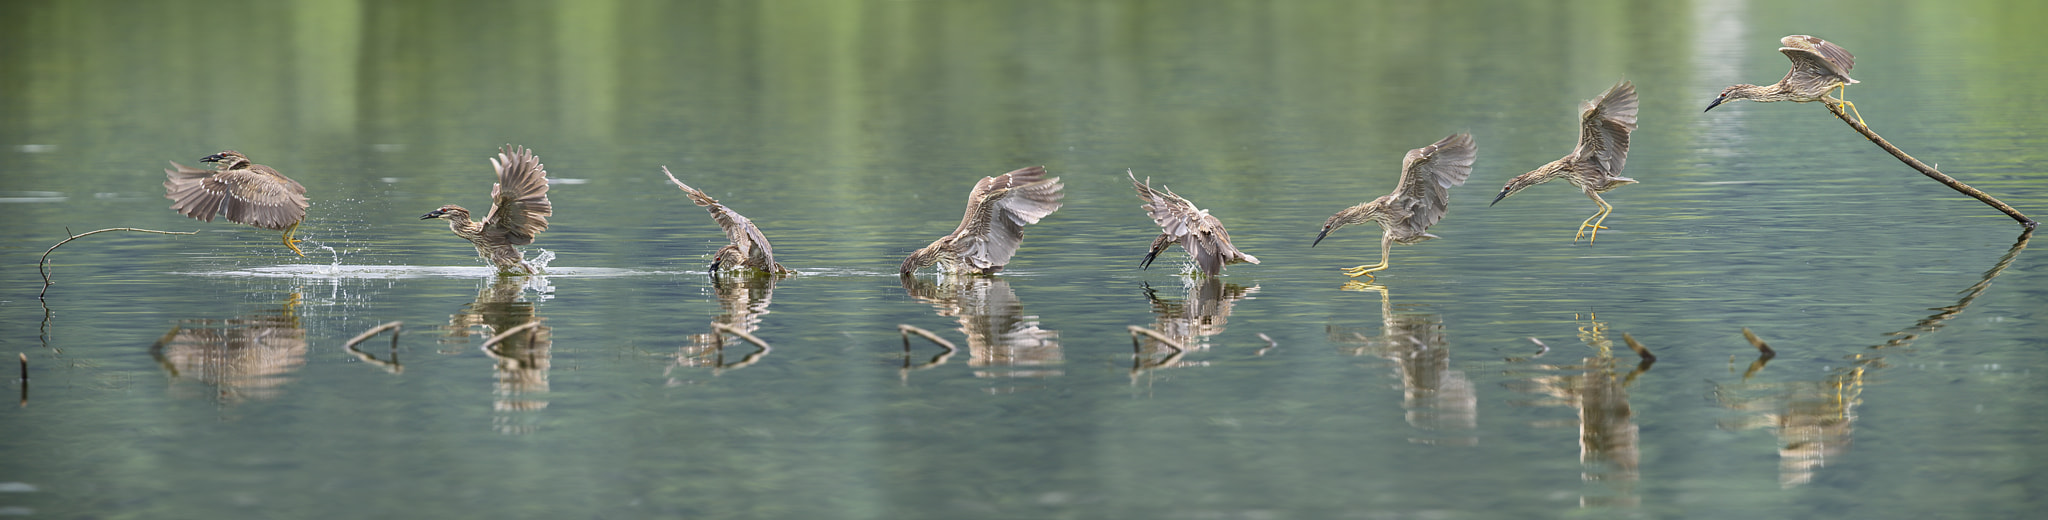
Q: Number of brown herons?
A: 8